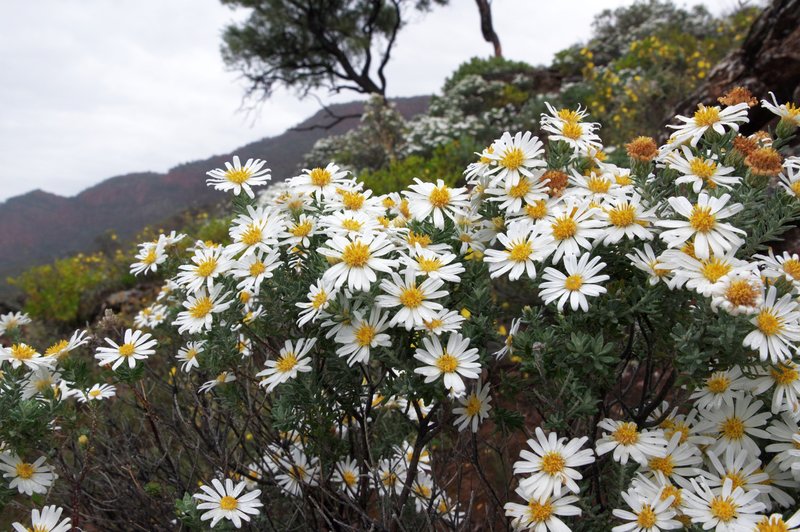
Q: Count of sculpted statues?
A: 0